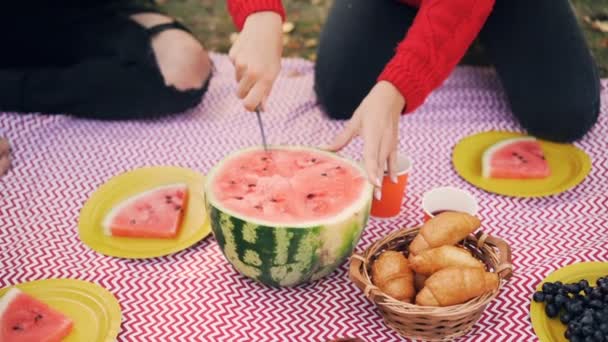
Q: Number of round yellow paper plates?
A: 4